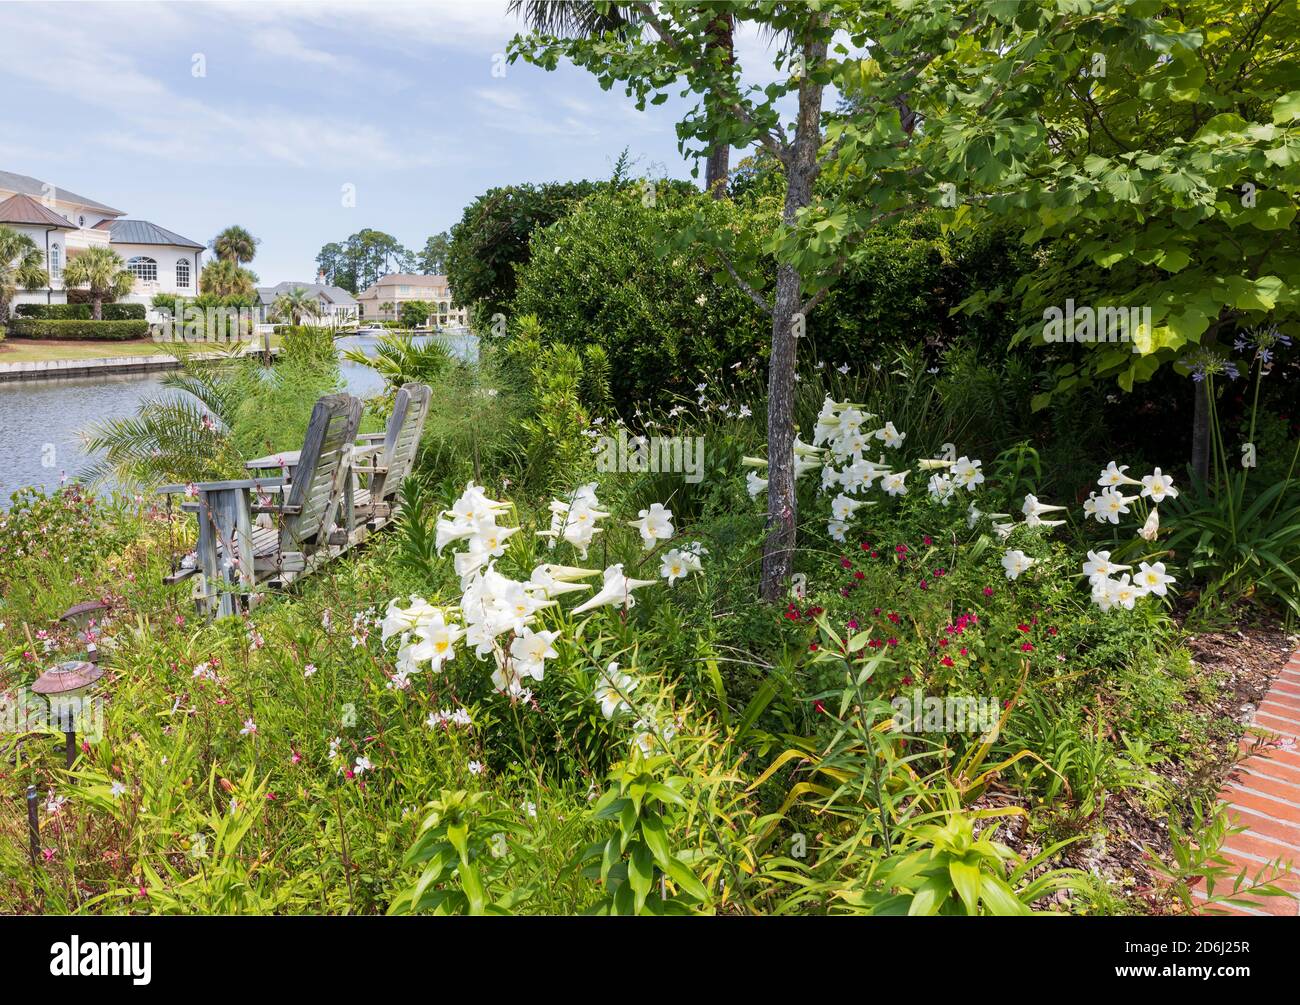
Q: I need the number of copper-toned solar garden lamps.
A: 2